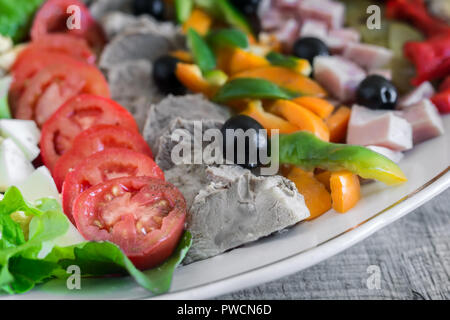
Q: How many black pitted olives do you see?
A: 6